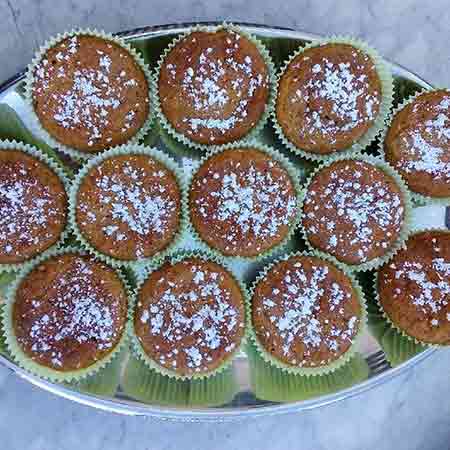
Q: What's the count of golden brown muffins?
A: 12